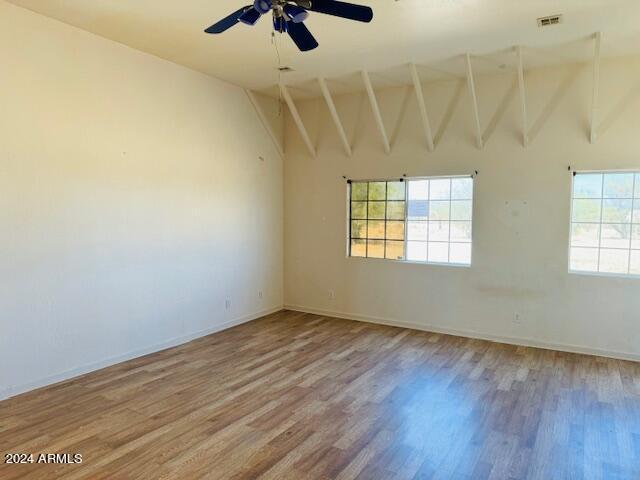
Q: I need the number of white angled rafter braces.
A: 8